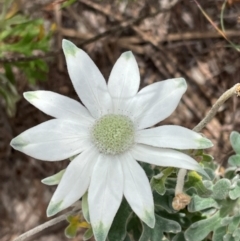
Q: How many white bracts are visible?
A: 10